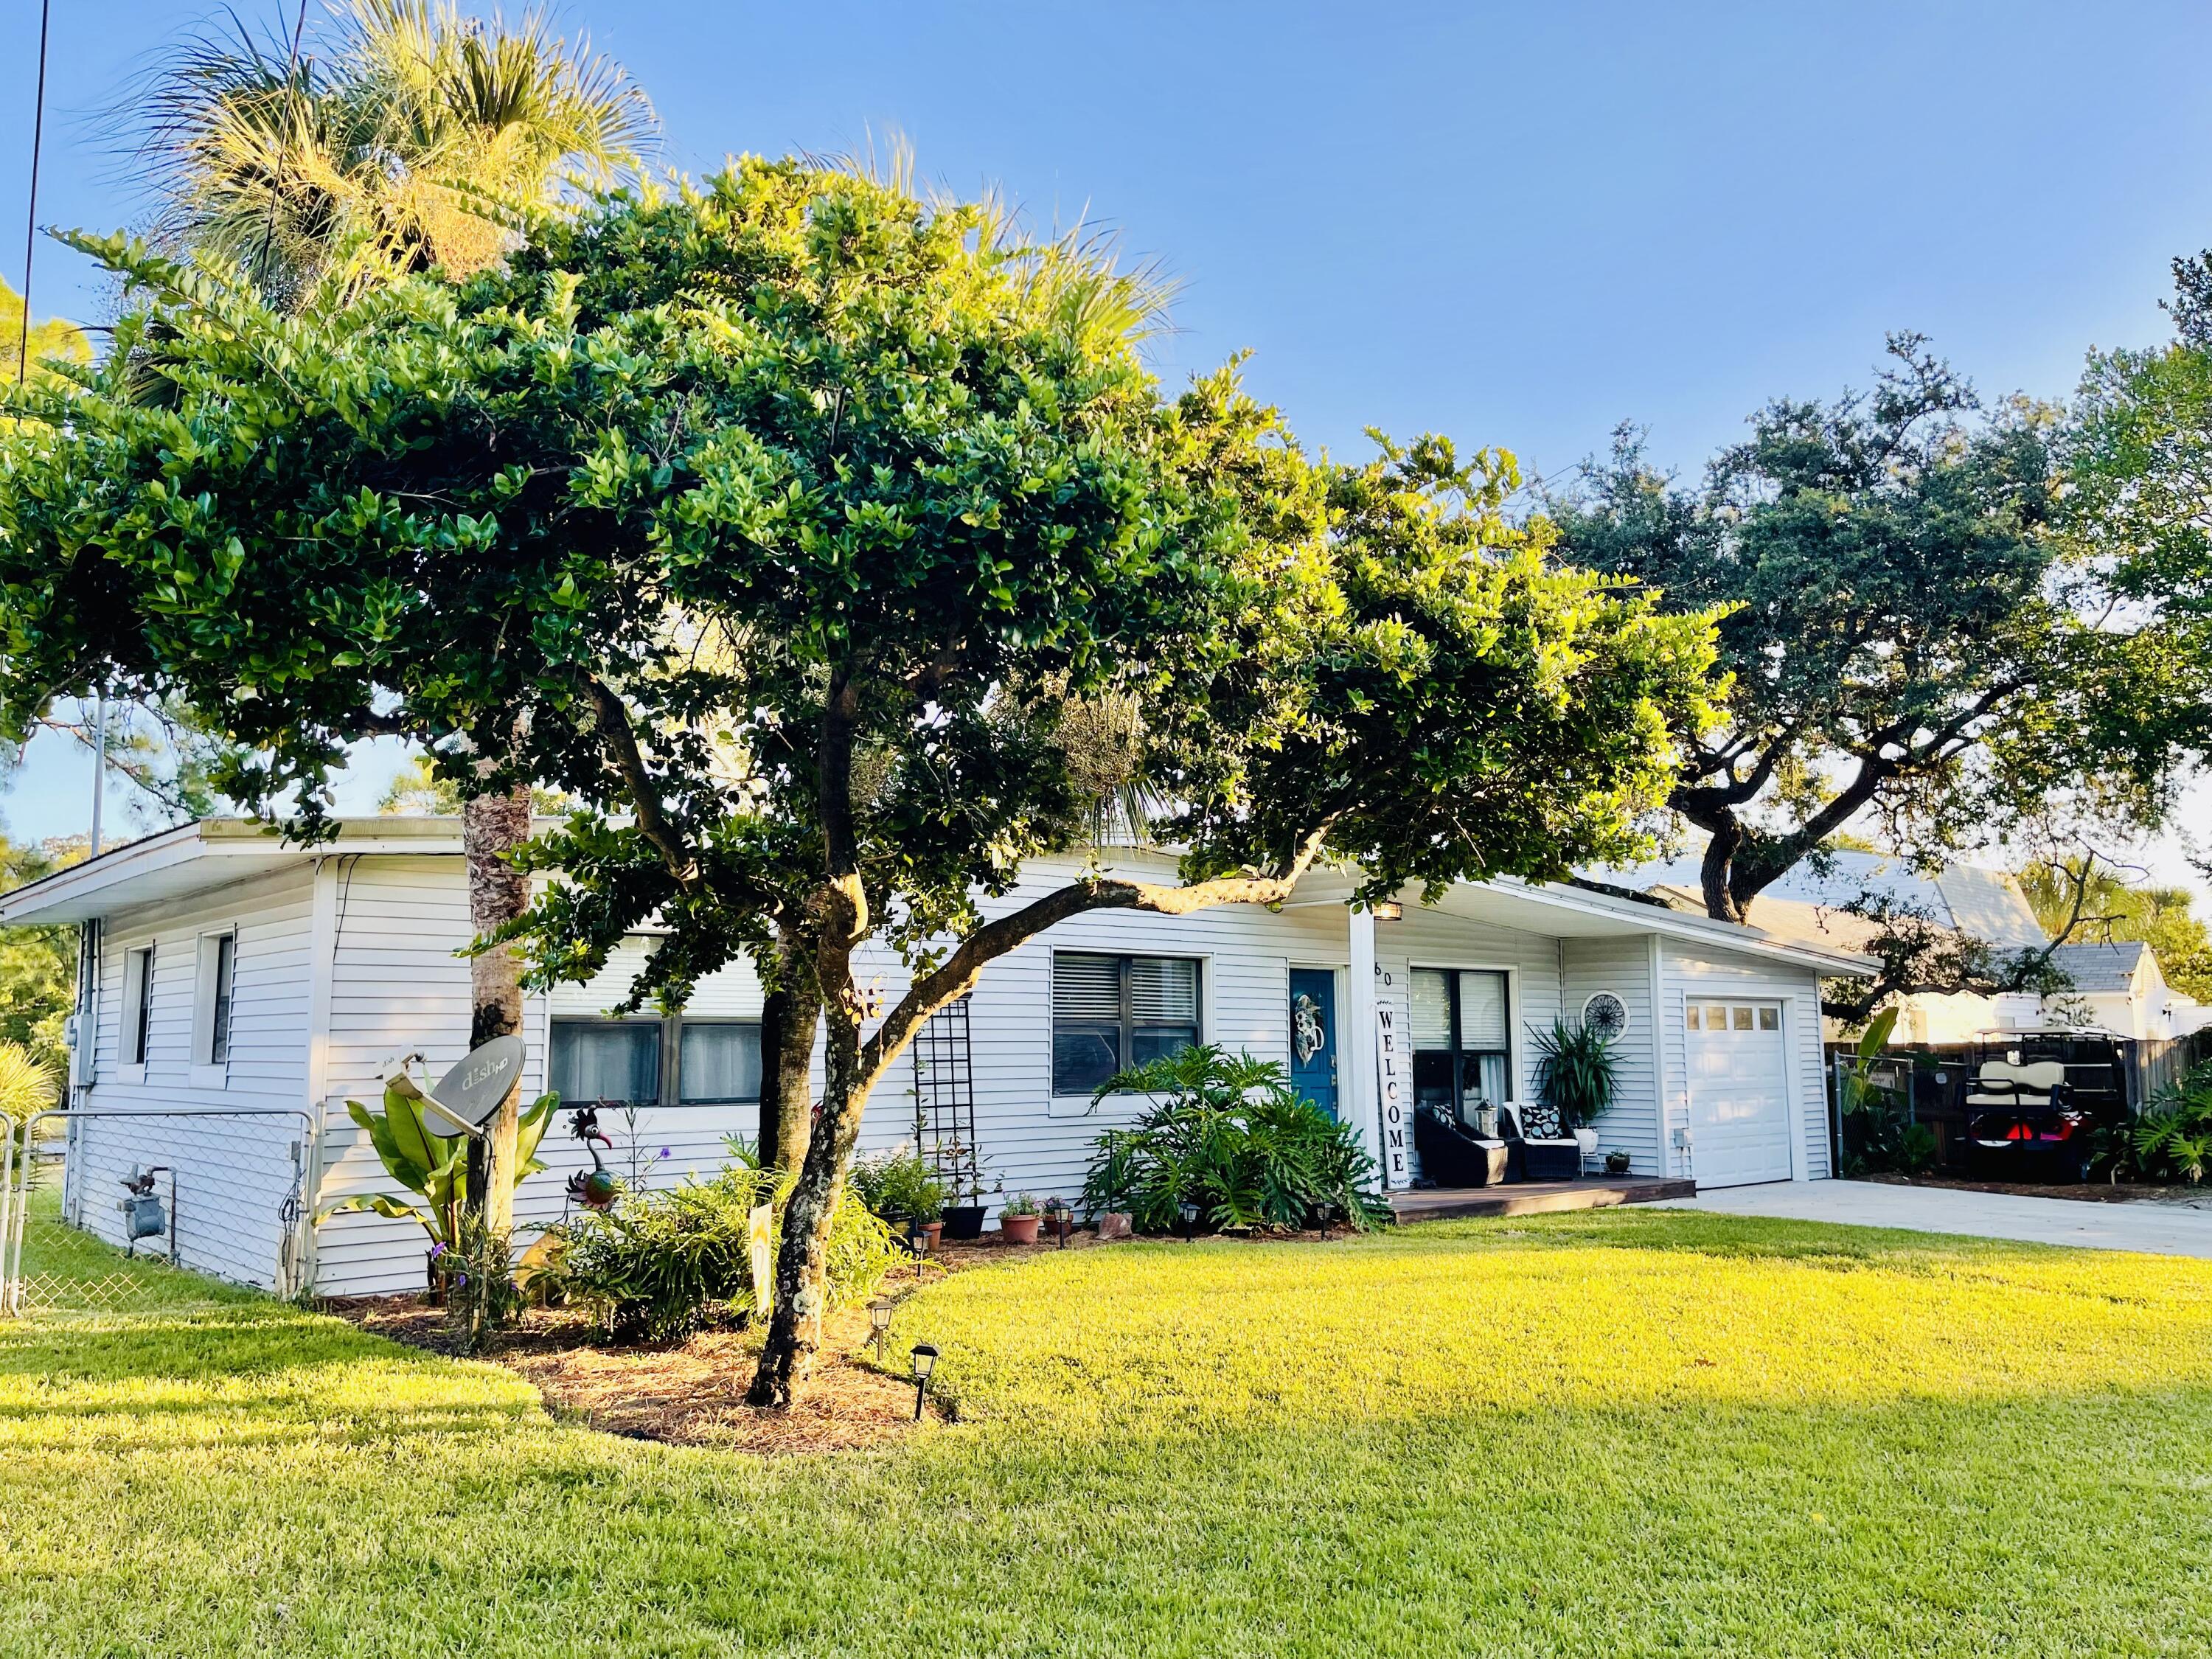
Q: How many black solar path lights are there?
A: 6